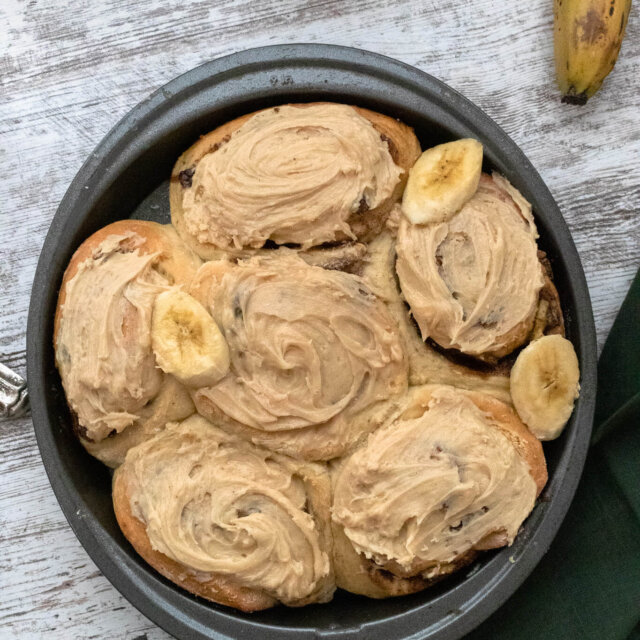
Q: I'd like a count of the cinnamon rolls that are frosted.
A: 6